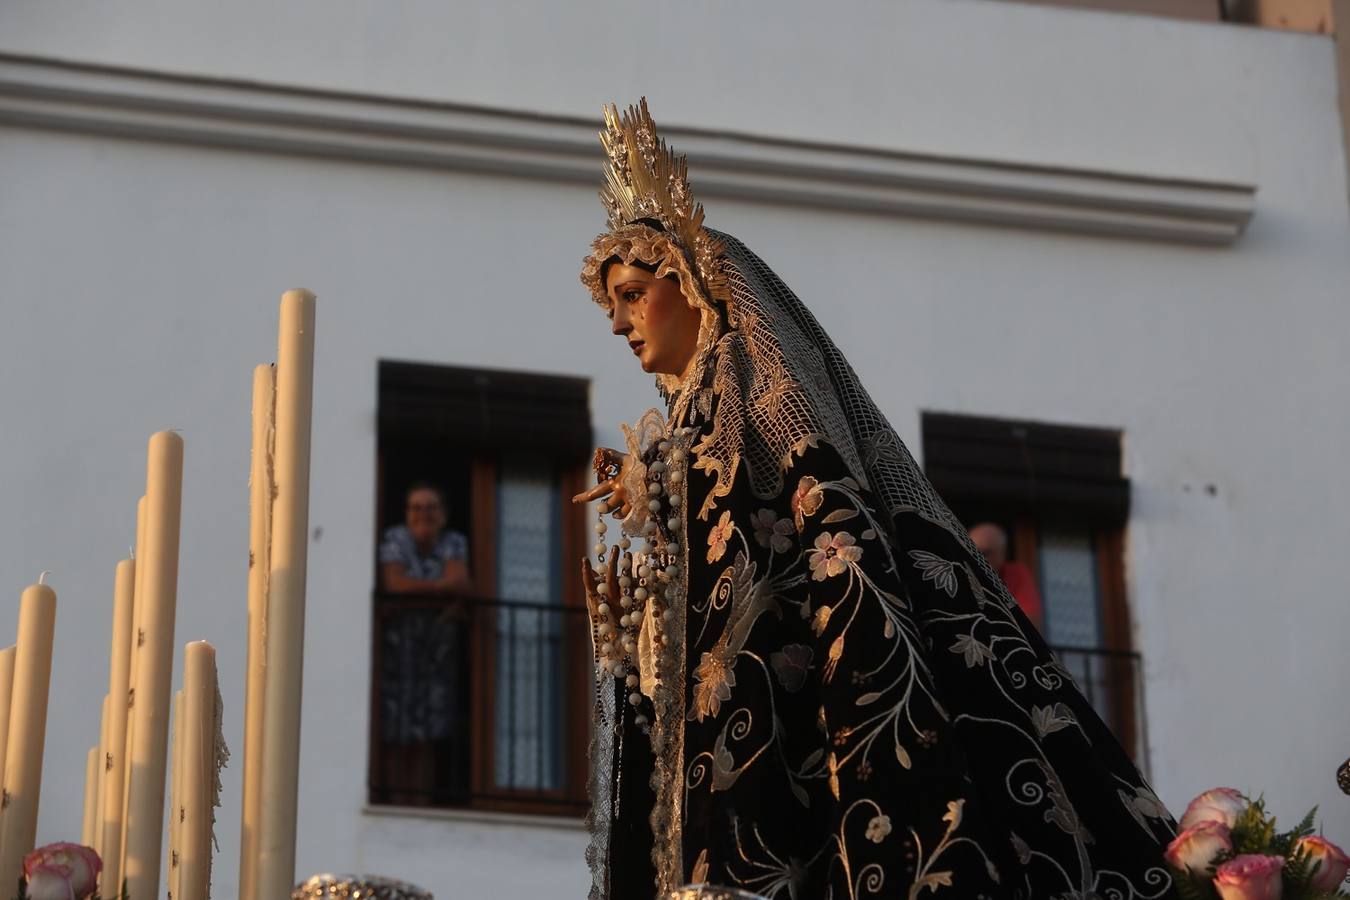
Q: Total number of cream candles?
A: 11